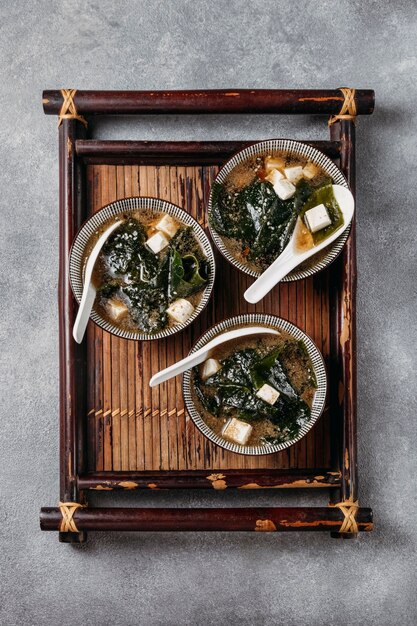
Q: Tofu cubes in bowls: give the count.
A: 13